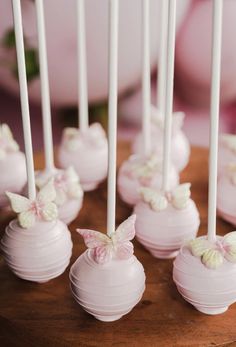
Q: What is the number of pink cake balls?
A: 10